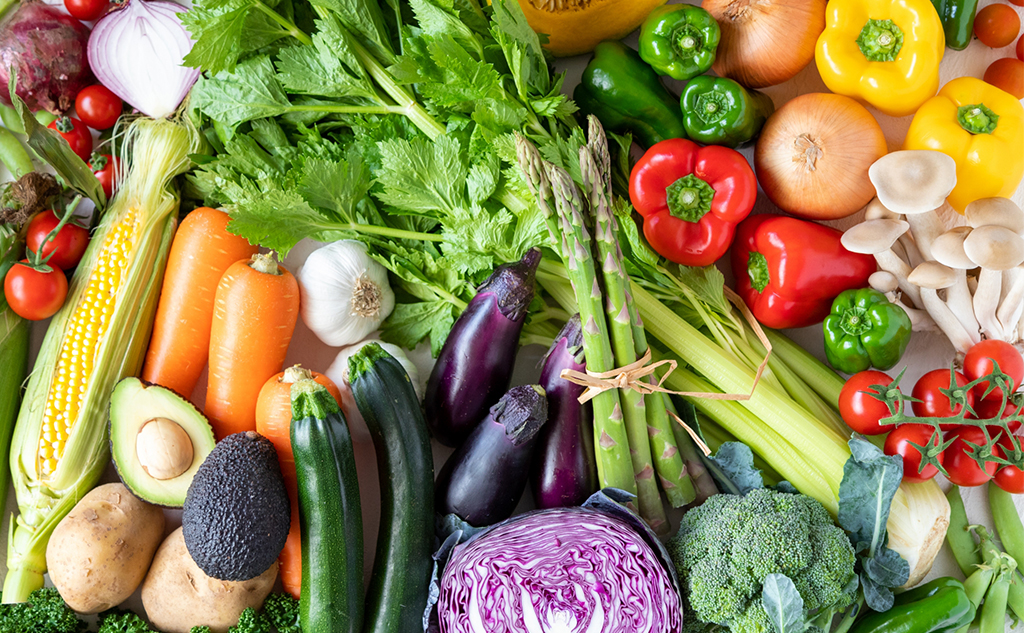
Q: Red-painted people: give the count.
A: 0